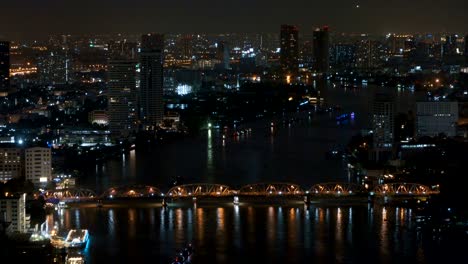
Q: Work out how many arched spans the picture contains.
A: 6